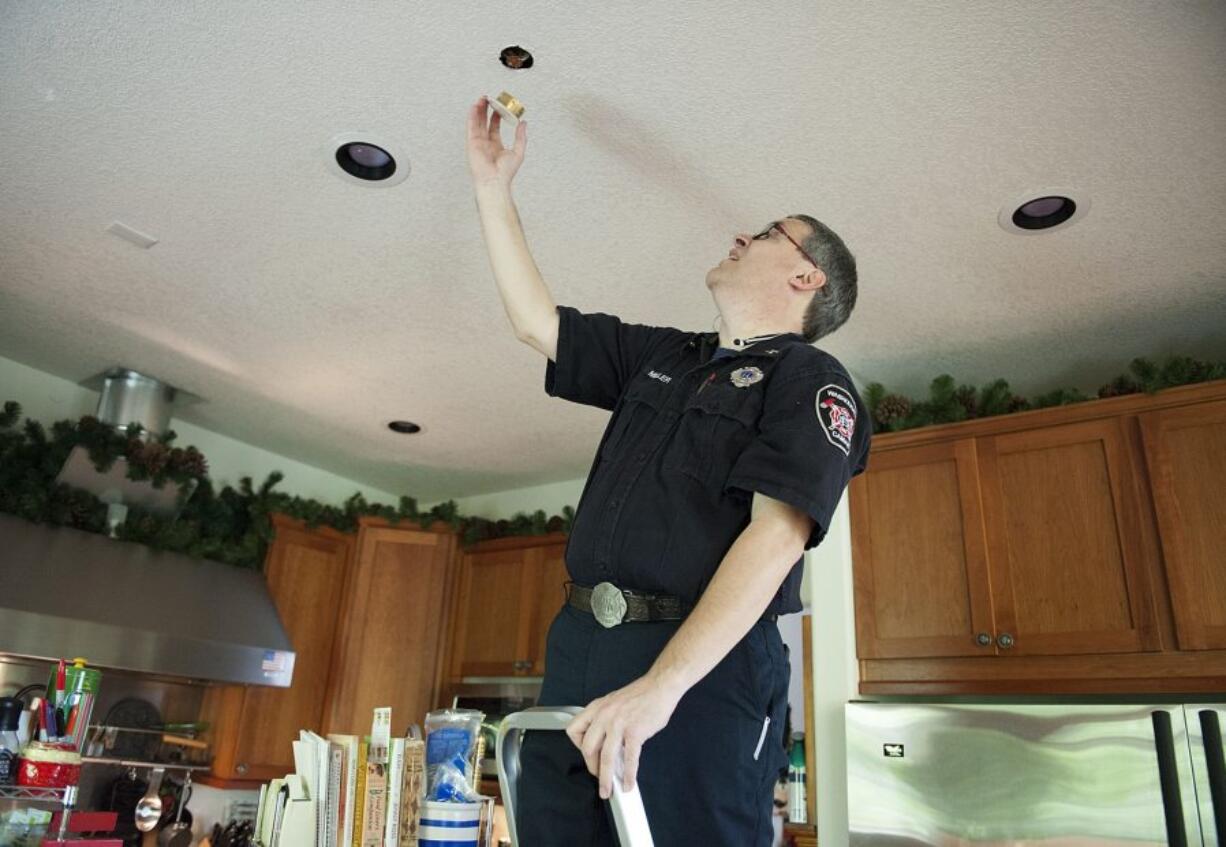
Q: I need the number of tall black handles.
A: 2